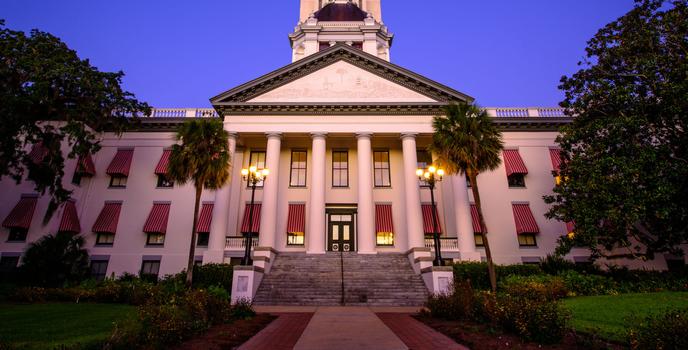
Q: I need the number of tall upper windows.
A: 5